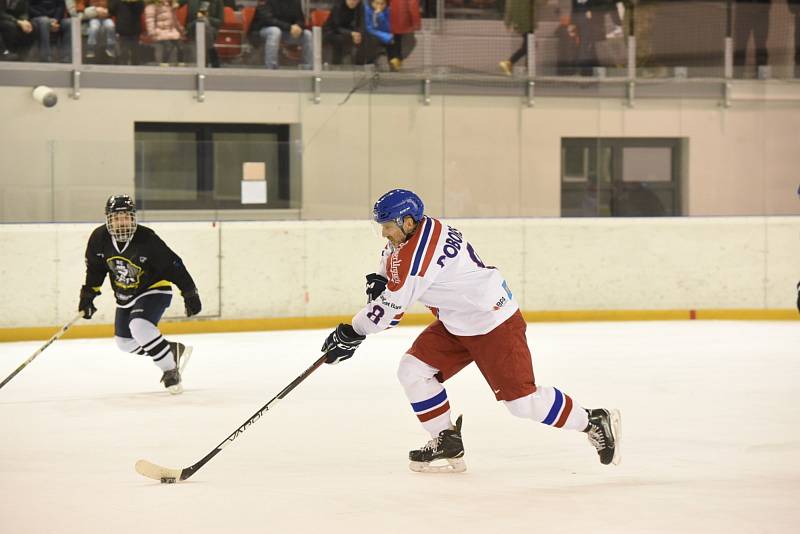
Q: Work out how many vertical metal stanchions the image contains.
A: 7